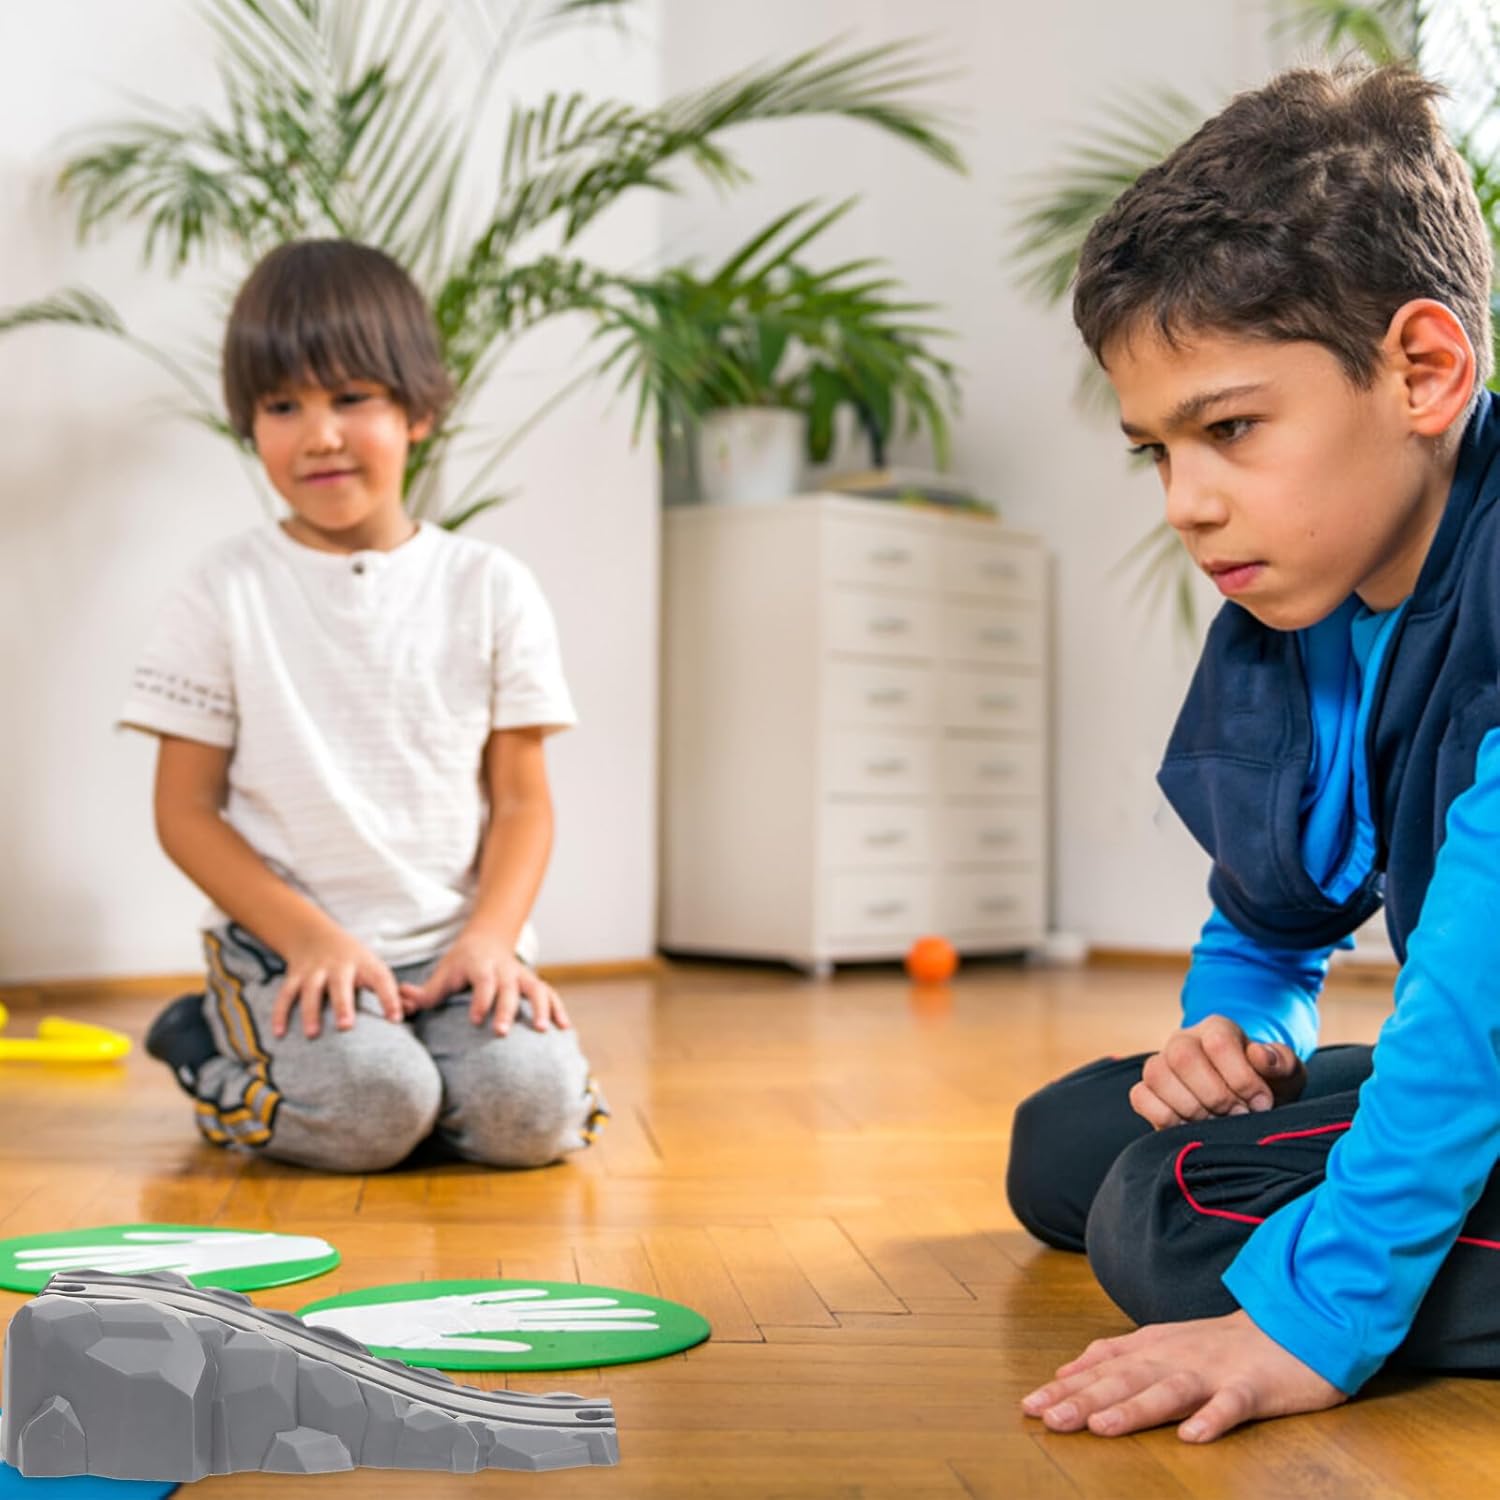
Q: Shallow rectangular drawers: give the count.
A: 12